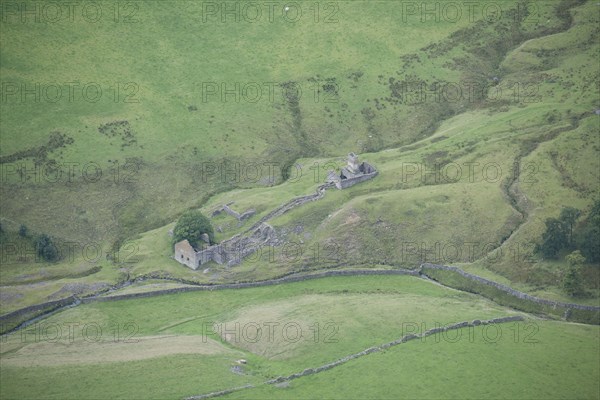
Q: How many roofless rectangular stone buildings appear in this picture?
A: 2